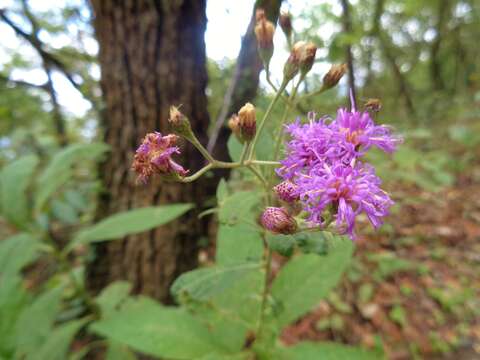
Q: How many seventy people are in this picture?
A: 0